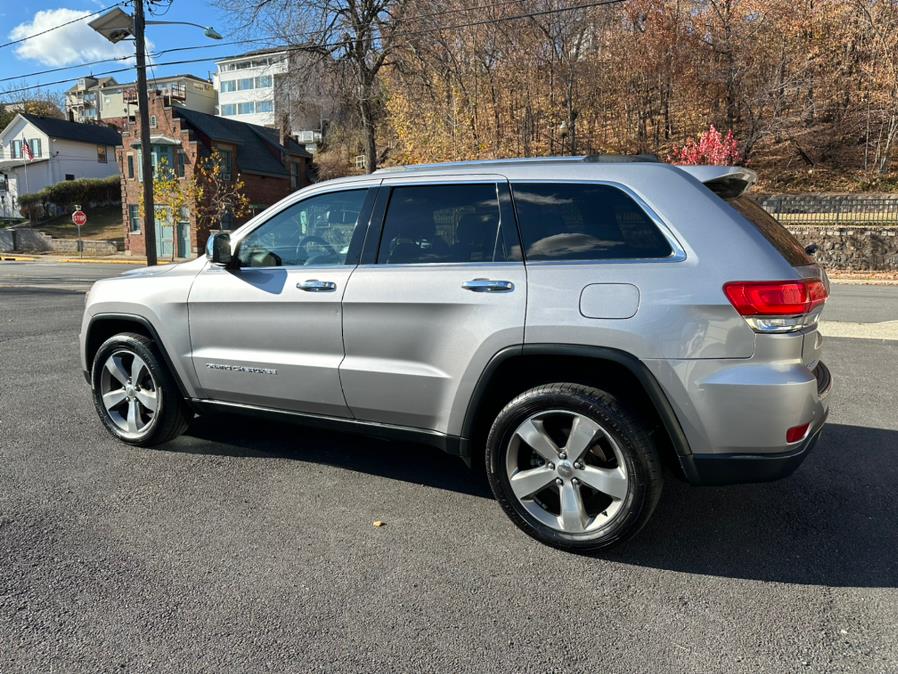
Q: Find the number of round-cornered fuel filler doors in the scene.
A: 1